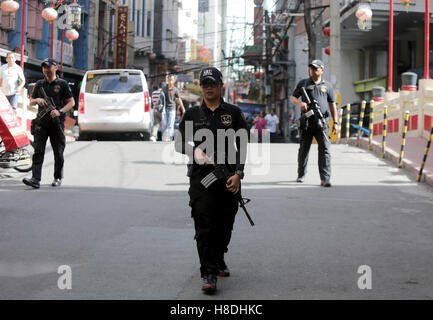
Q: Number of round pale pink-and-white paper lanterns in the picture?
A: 4